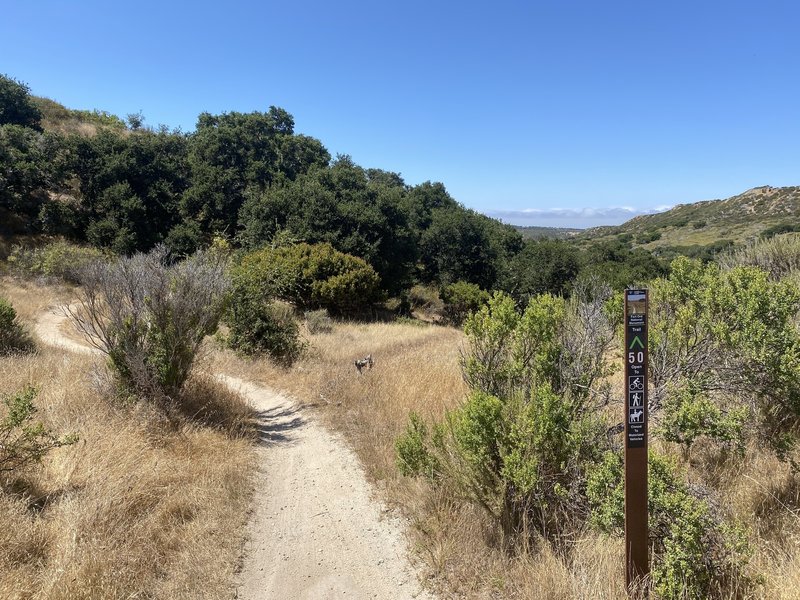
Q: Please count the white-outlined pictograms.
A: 3